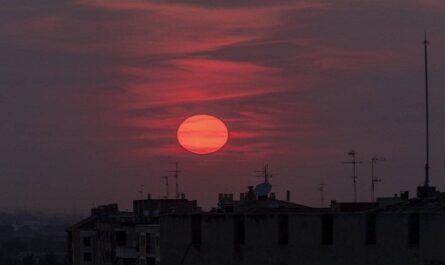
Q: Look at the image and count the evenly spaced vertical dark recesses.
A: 6